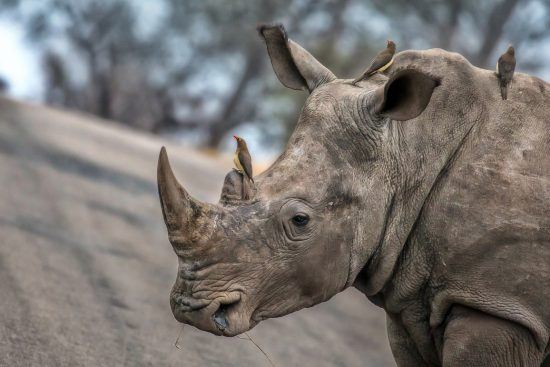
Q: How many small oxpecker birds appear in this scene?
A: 3